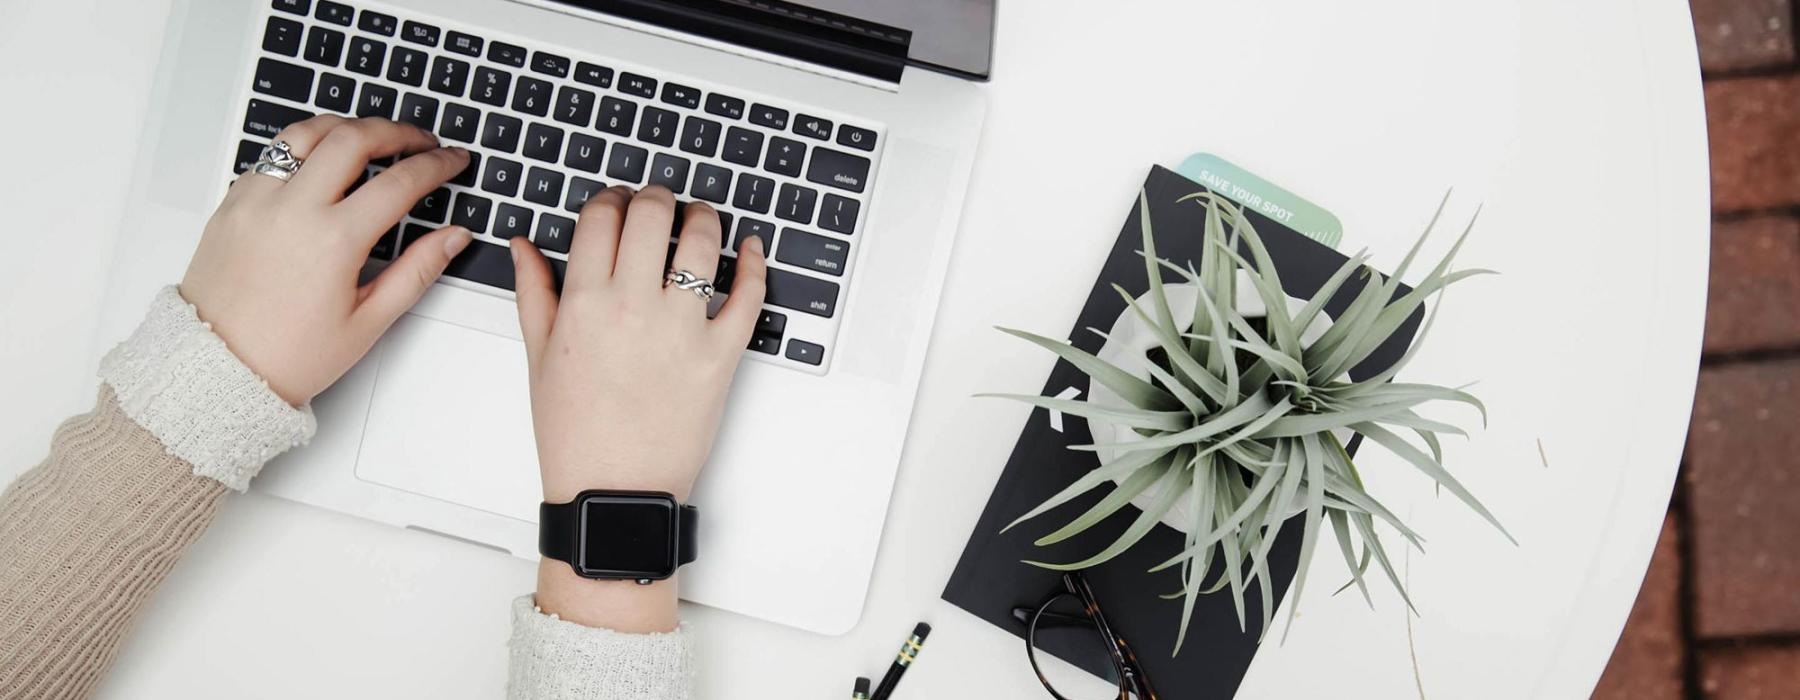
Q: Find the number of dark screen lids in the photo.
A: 1